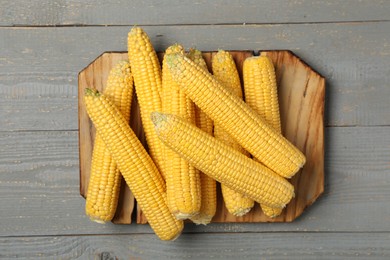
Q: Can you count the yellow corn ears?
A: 9